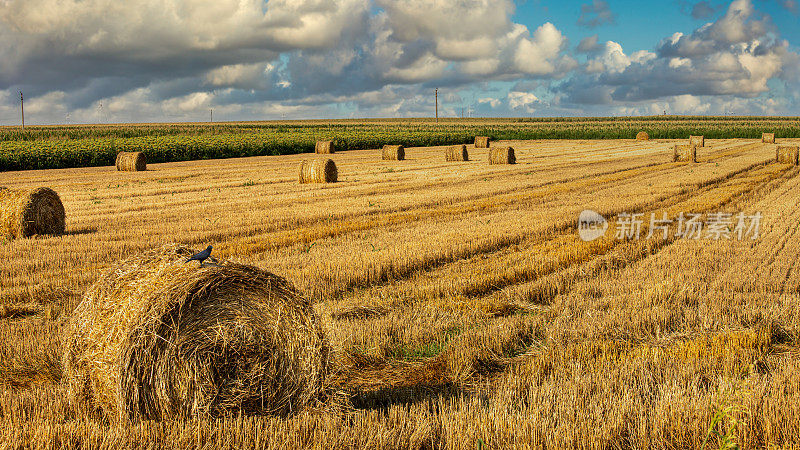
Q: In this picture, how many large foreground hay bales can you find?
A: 1